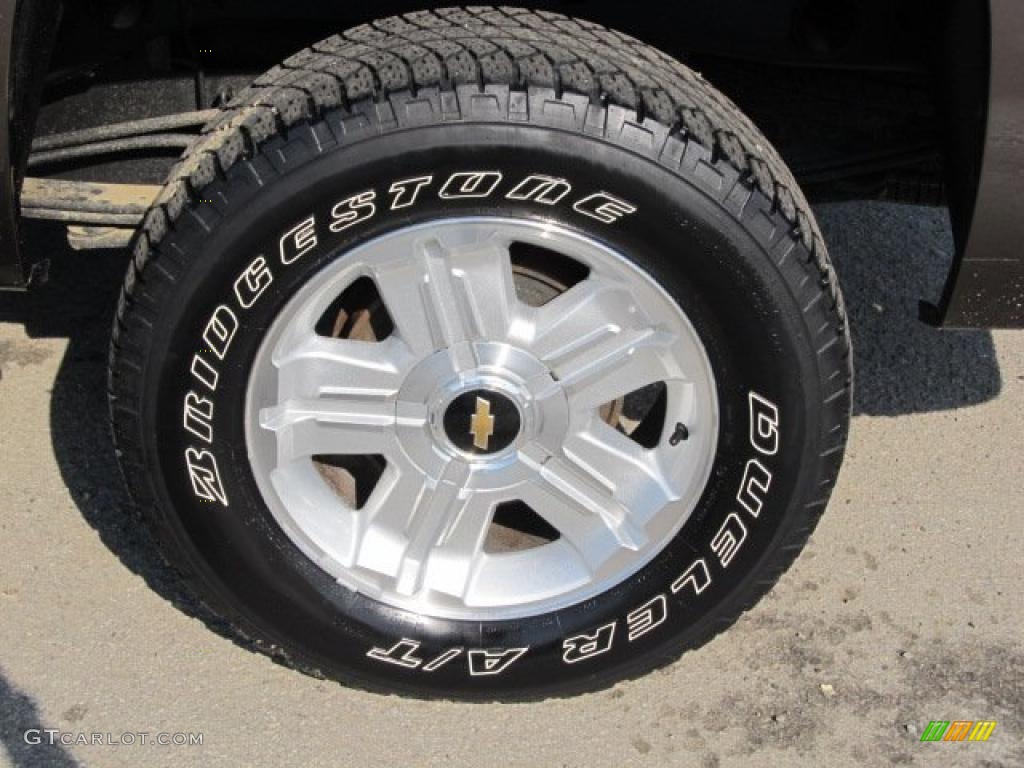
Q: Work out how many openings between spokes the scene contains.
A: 5